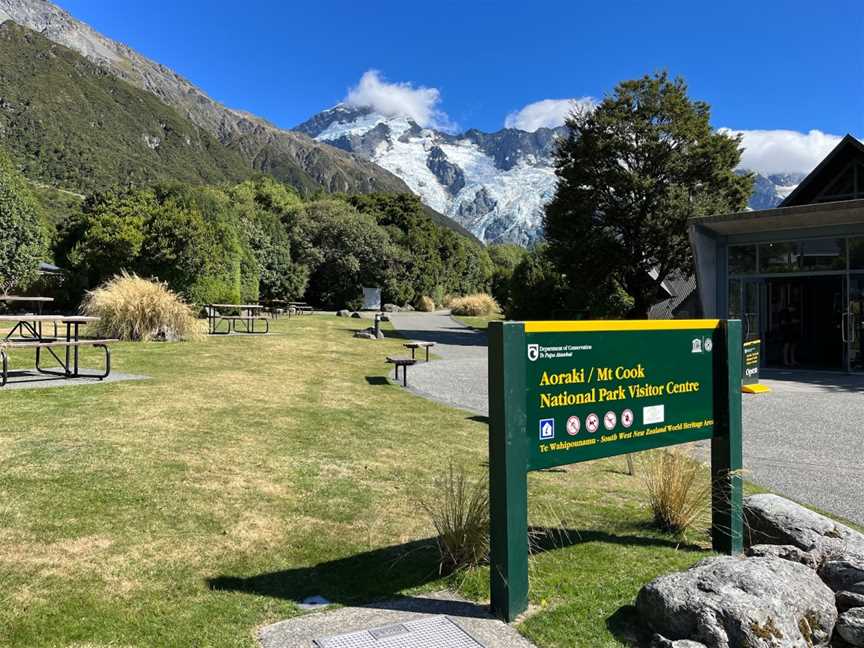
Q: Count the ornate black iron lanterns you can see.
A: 0